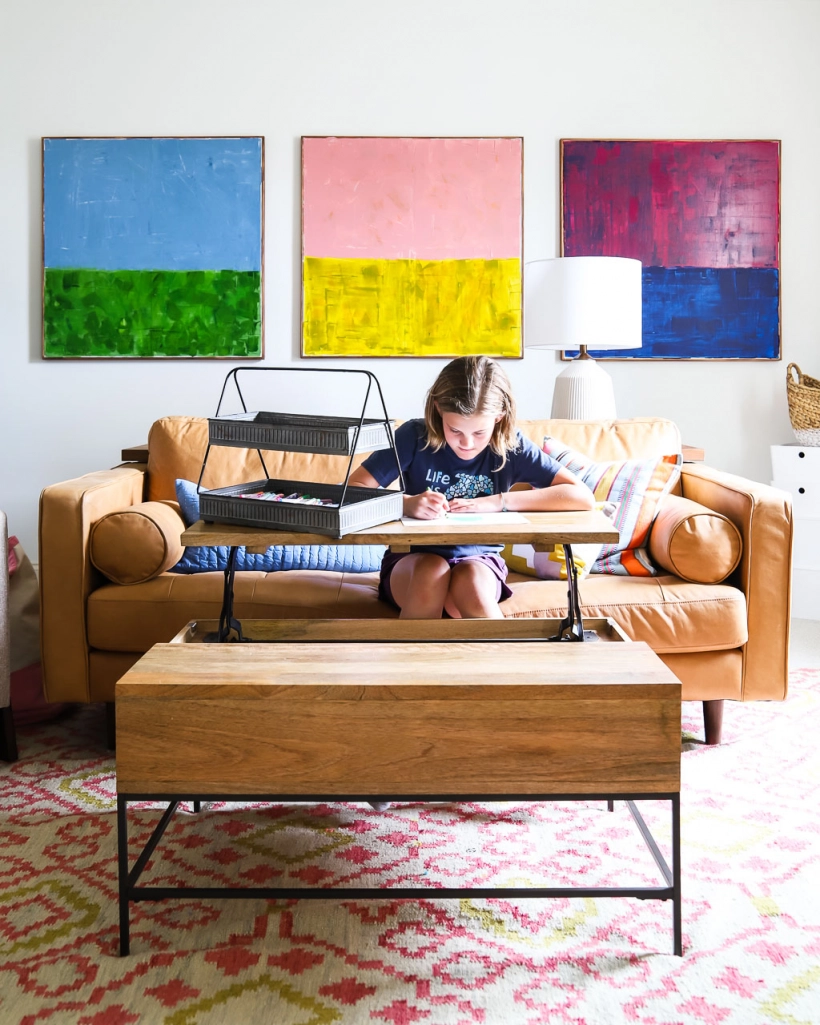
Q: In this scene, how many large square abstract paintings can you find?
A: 3